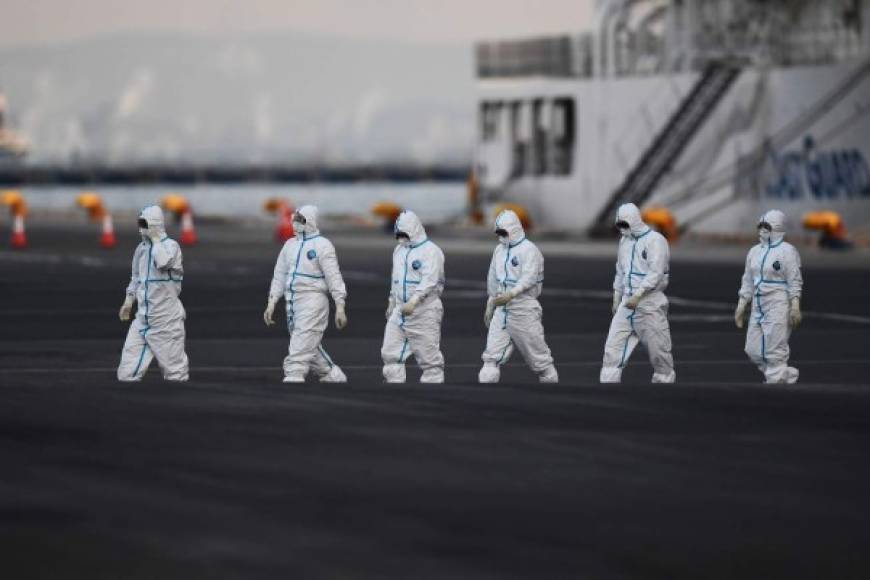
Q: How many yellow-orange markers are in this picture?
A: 8